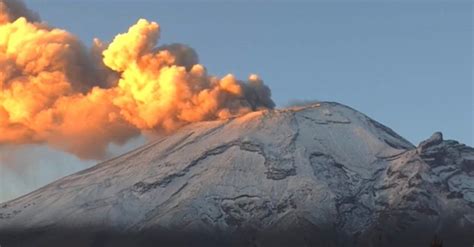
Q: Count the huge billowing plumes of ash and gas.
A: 1